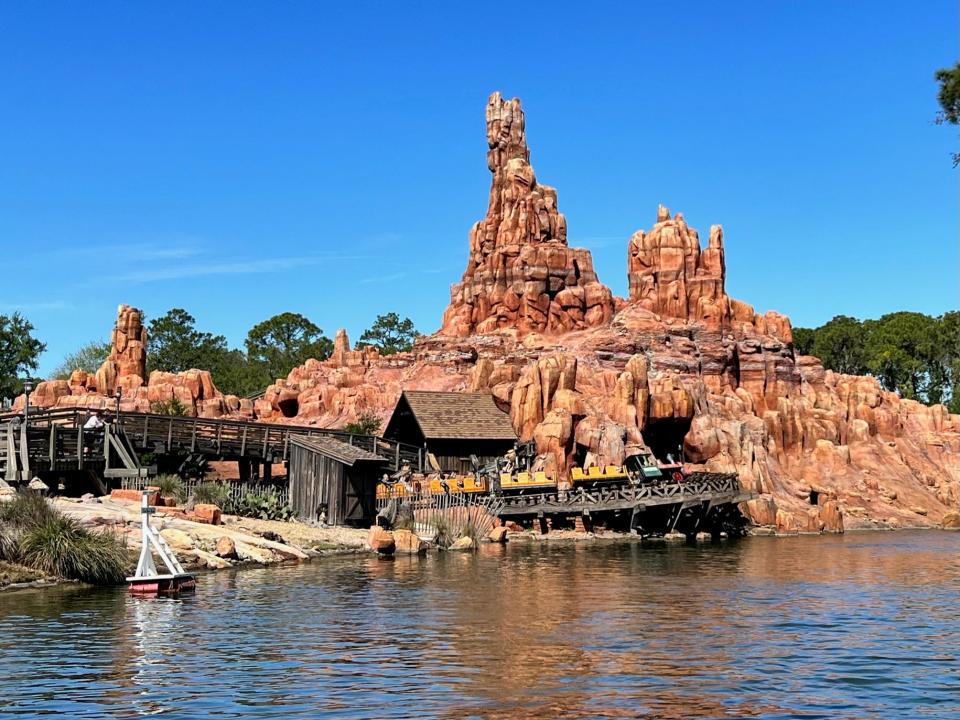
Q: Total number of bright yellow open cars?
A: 4